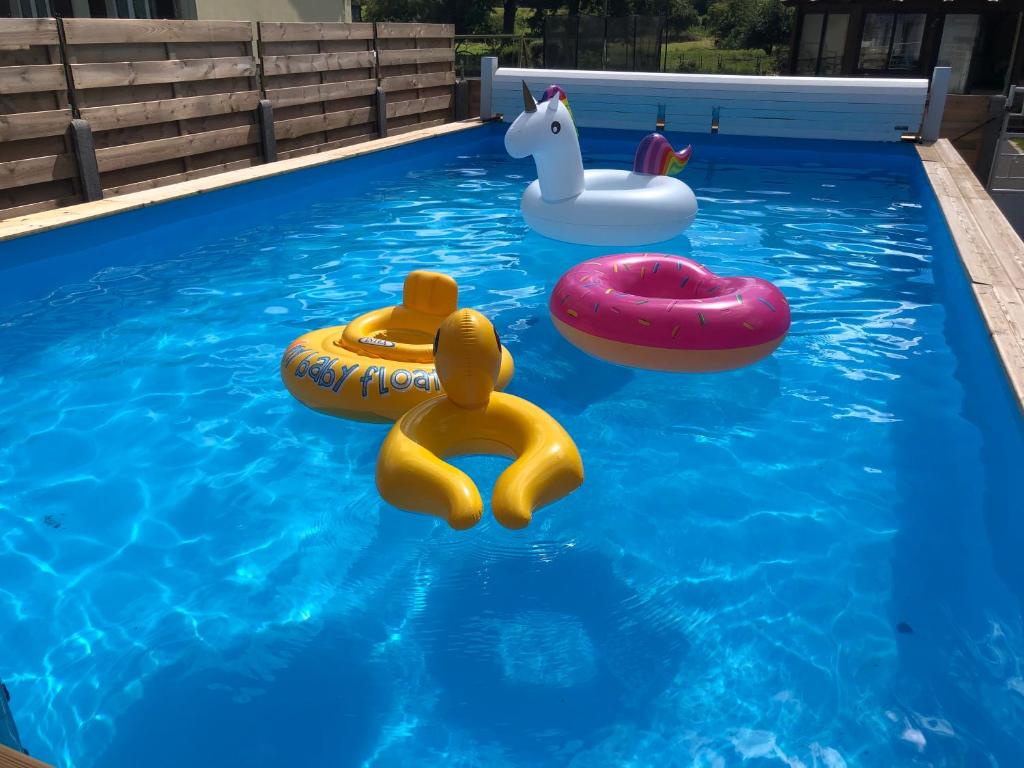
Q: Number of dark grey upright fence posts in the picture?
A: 4